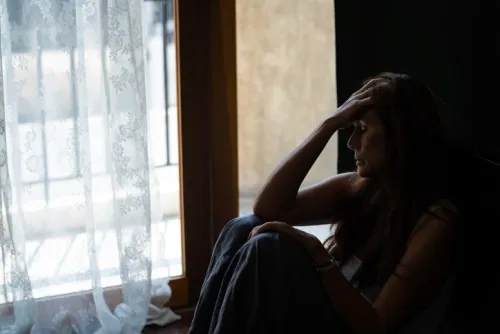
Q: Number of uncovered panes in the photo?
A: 1